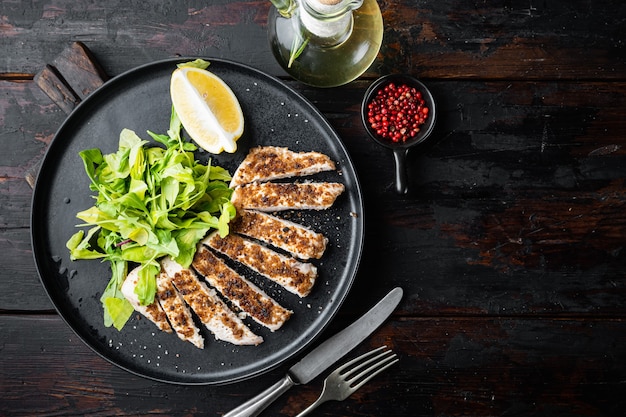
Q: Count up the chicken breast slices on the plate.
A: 8